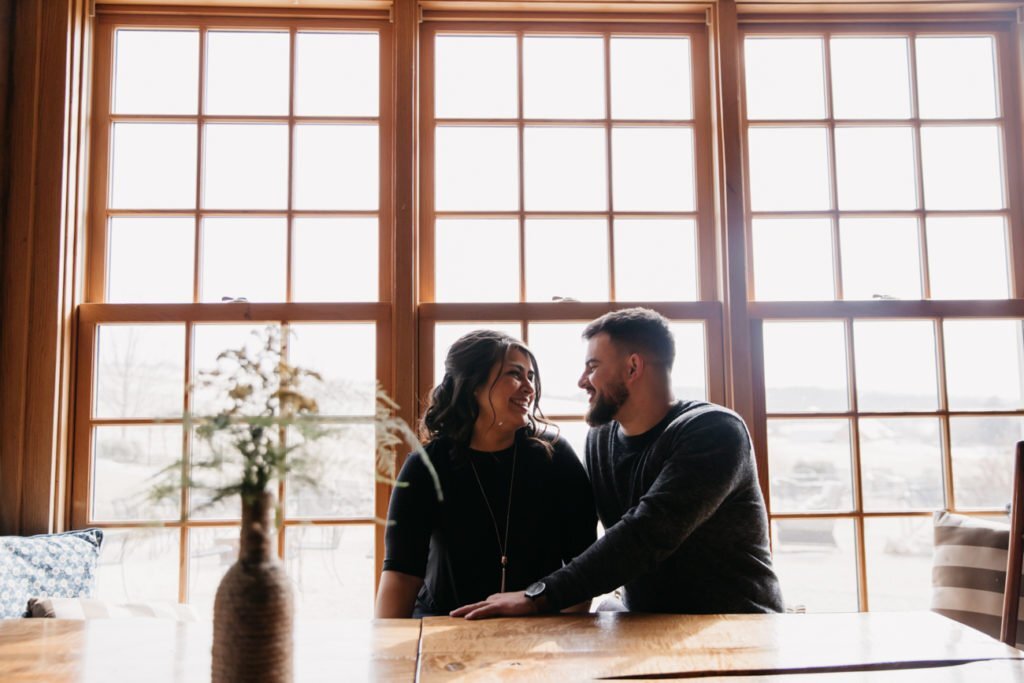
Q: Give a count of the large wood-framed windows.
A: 3